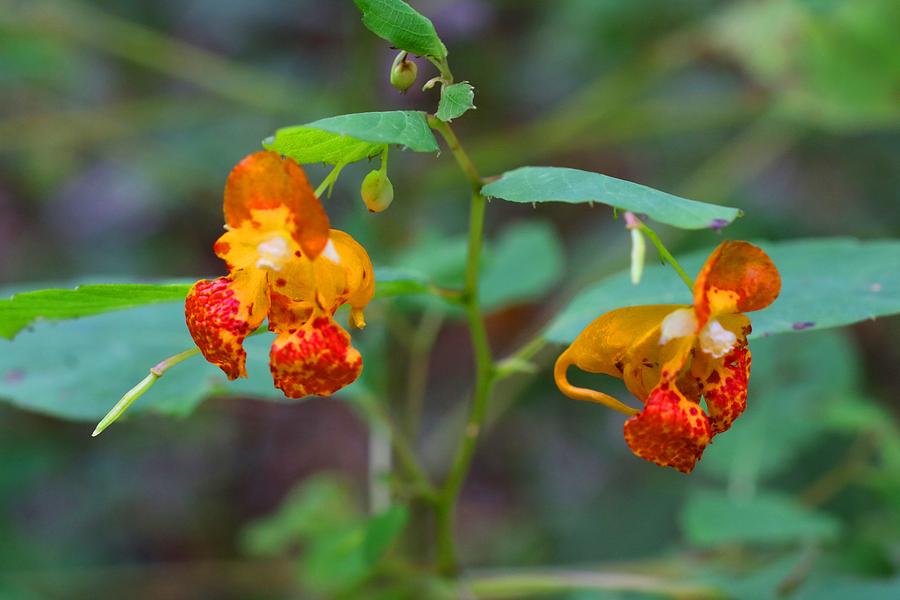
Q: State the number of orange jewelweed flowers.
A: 2